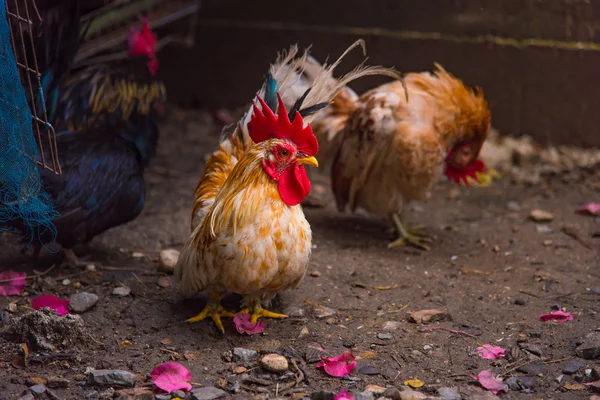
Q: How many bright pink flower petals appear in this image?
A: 10